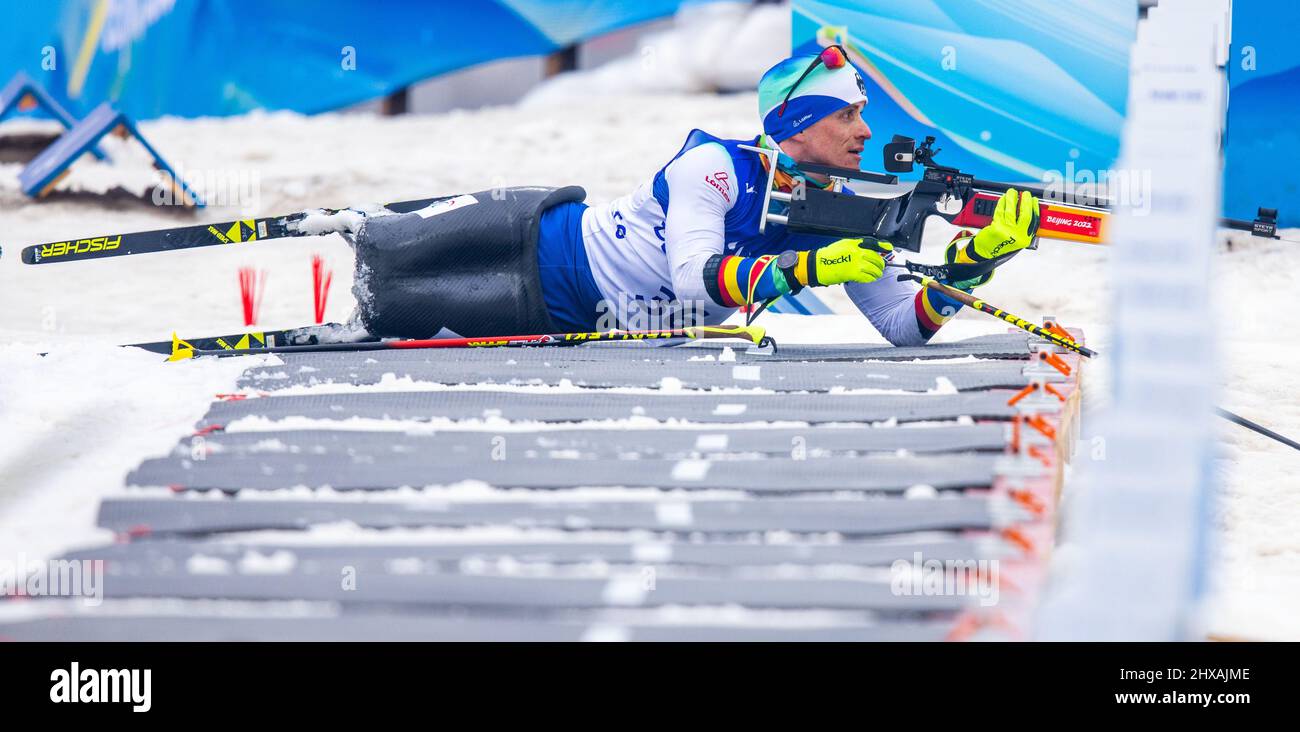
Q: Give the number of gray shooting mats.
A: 9